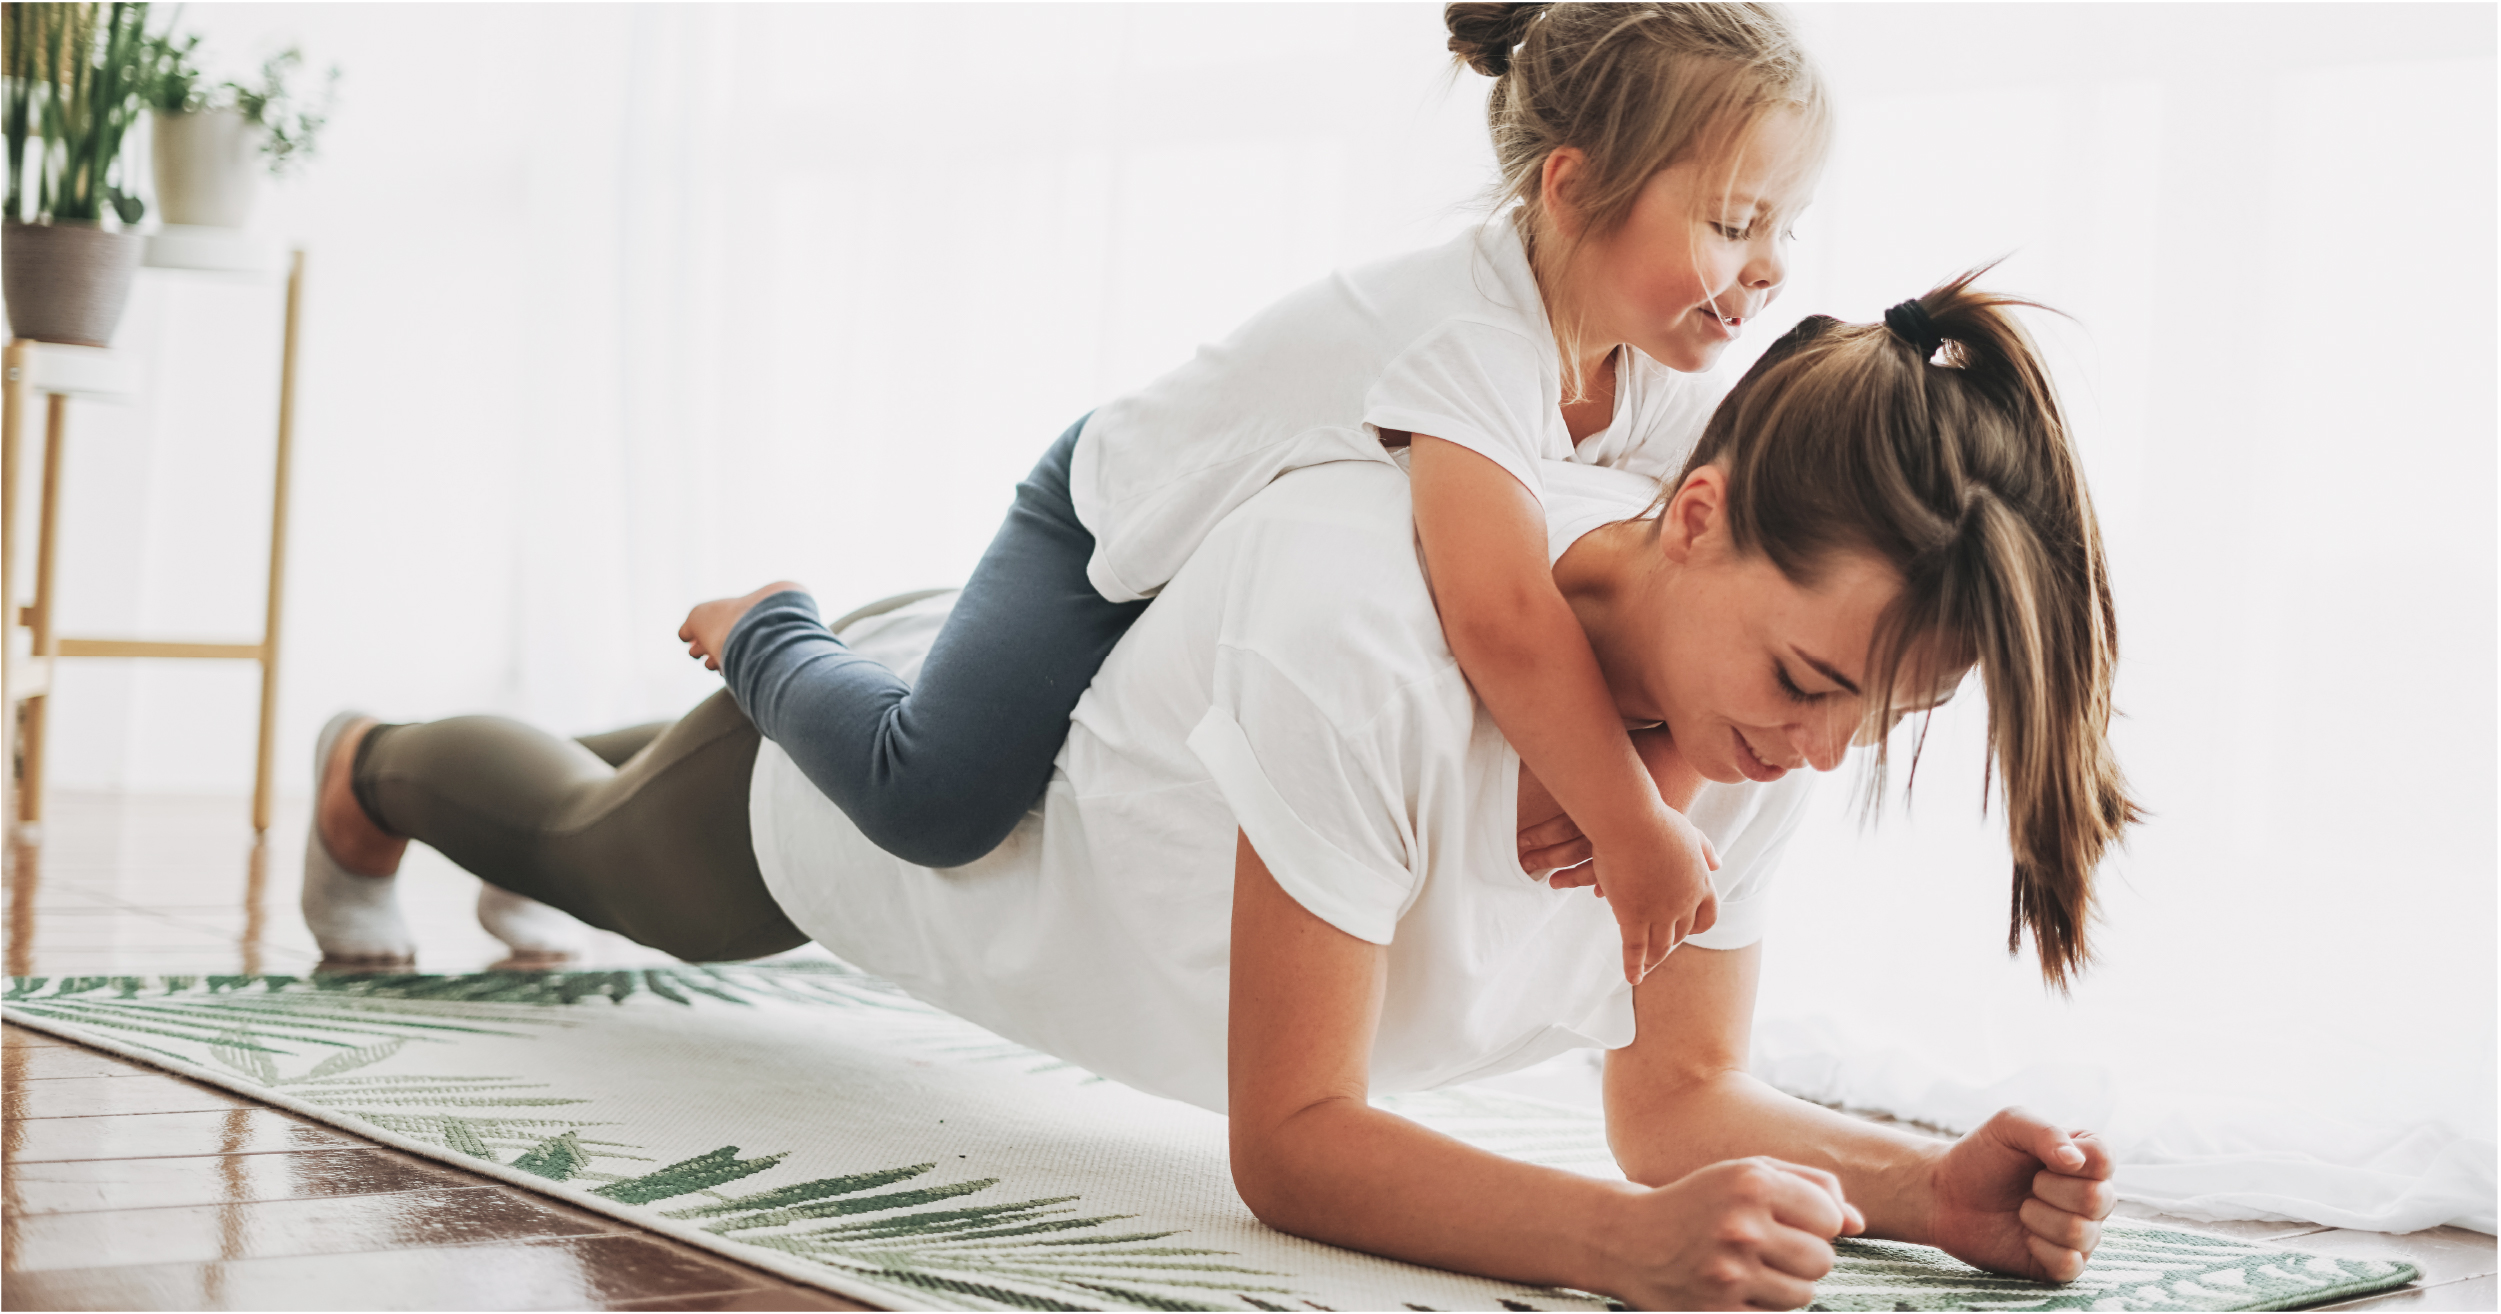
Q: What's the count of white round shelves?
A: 2